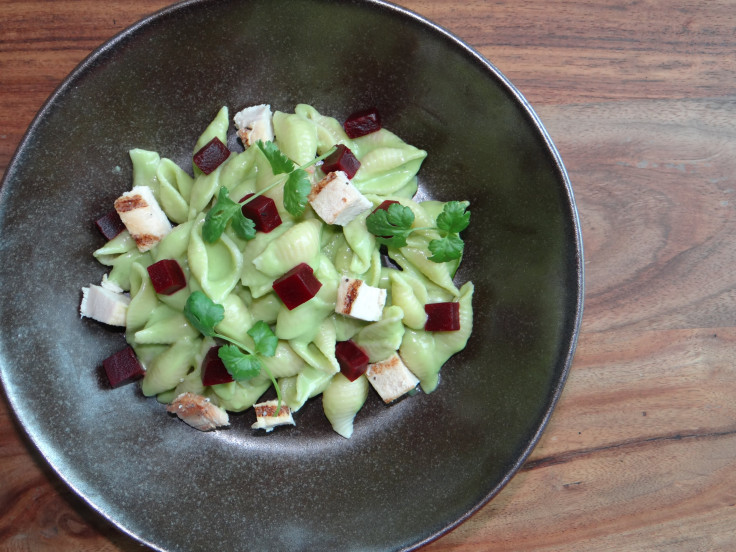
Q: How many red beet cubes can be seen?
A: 12